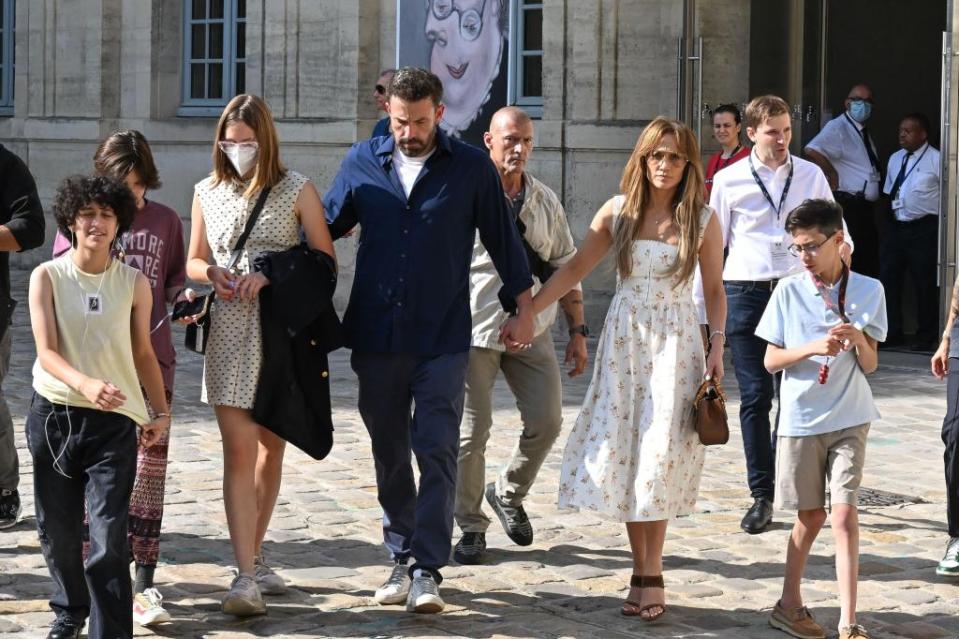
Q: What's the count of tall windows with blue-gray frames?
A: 3